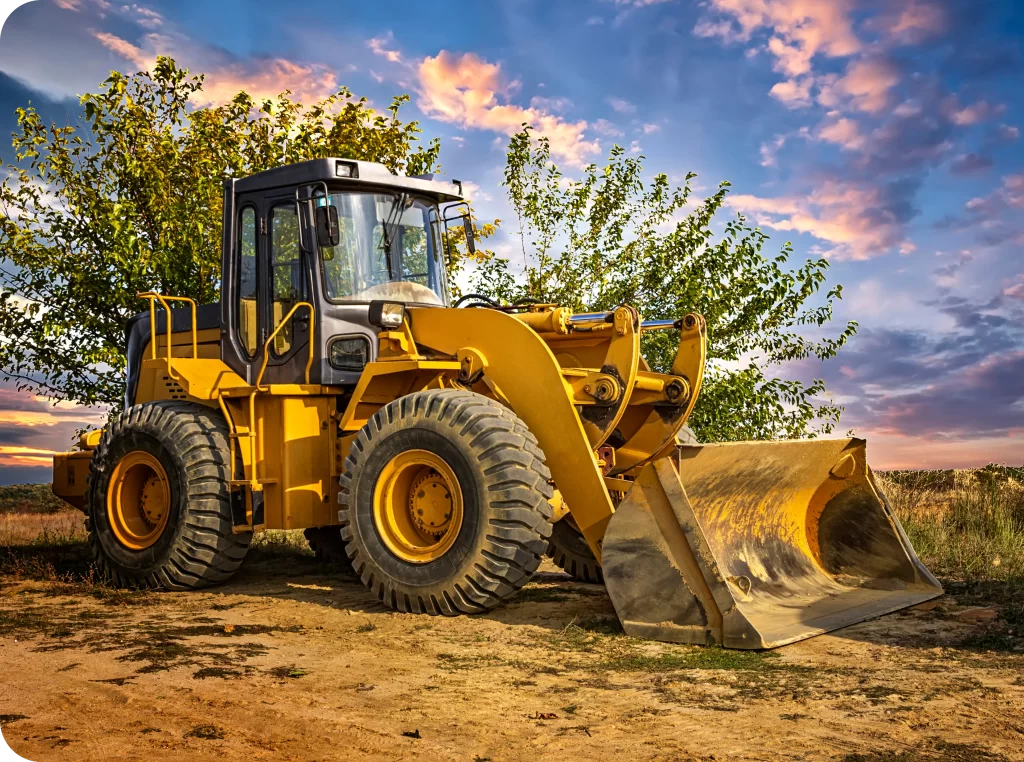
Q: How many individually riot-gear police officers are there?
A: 0